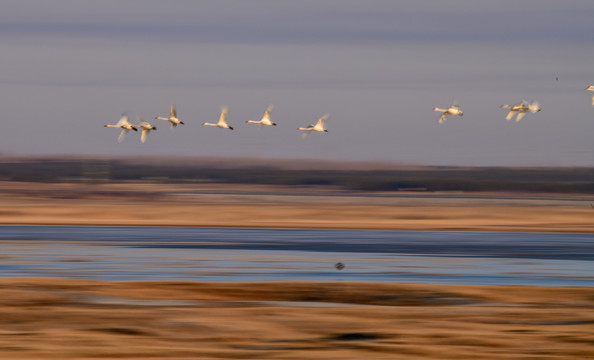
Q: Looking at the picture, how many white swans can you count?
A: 10